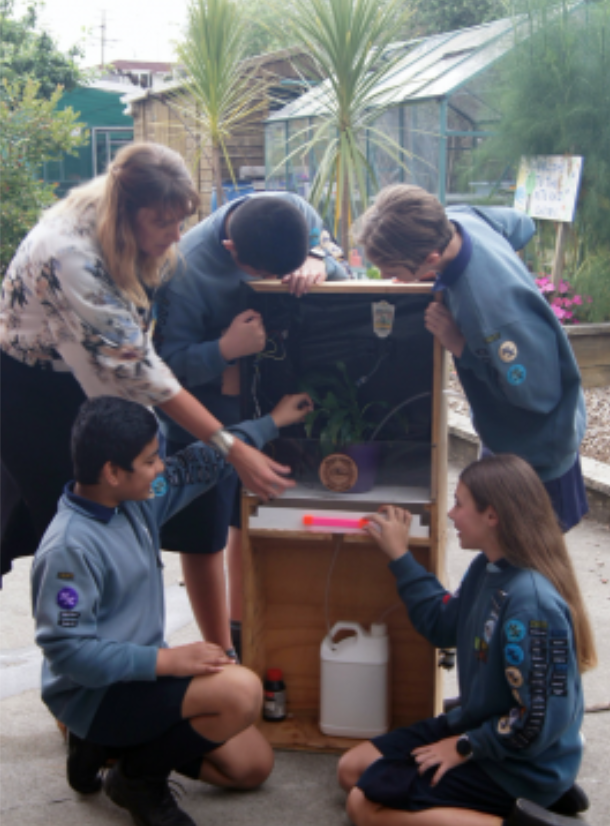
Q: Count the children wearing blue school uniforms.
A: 4